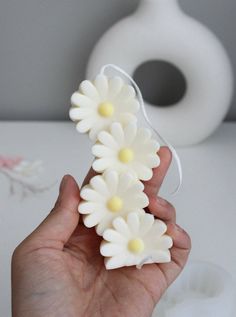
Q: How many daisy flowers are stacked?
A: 4